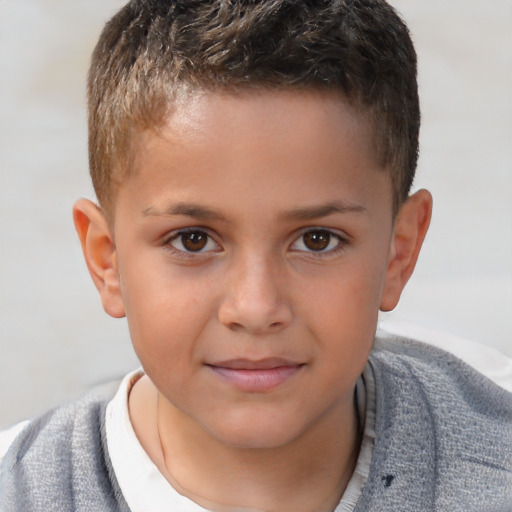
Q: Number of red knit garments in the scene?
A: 0